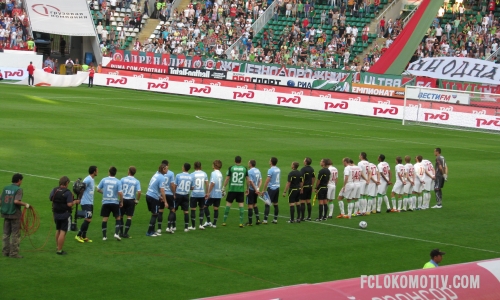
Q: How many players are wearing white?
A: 10